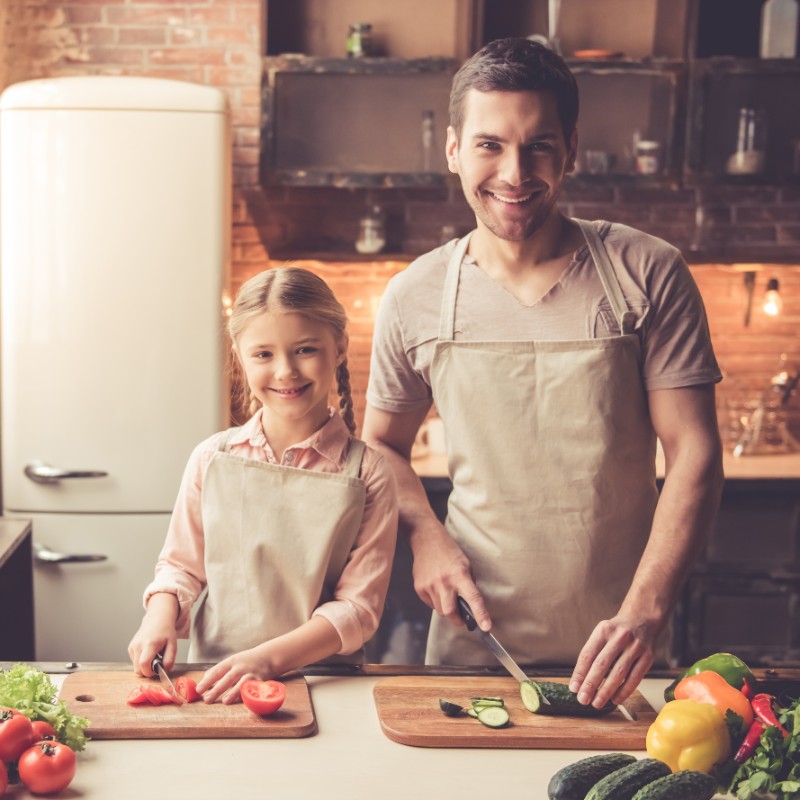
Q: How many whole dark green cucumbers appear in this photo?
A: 3